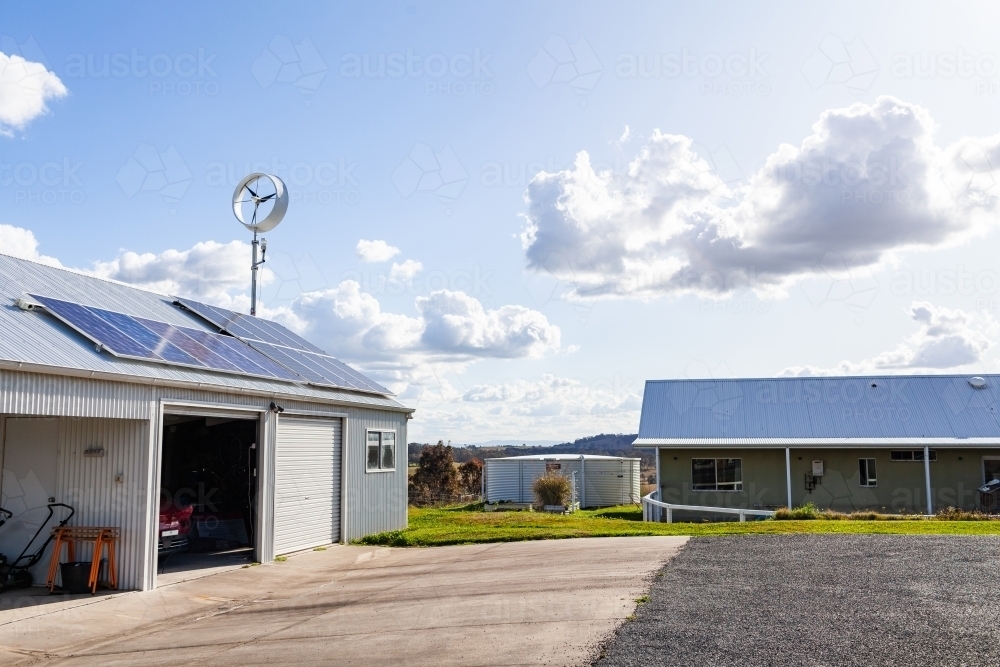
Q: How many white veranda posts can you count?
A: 3